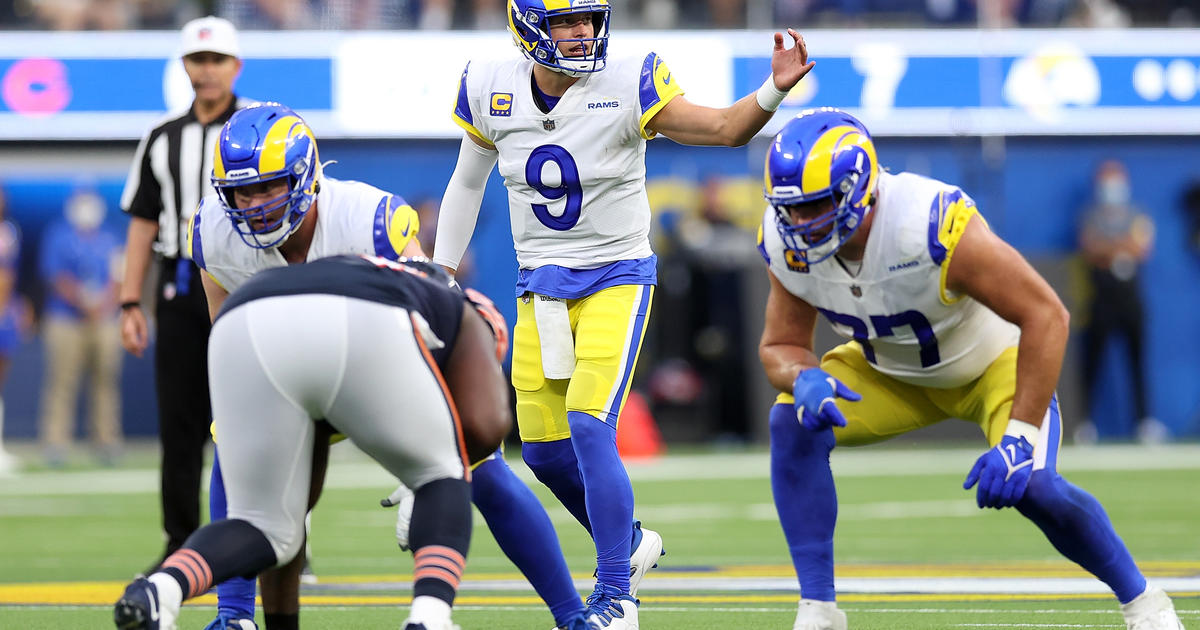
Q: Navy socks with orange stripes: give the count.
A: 2